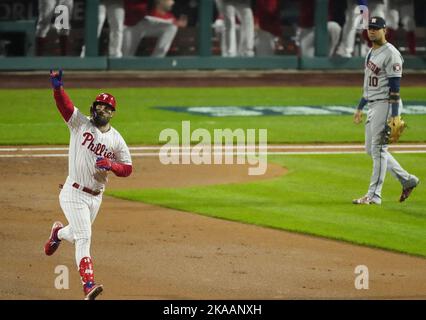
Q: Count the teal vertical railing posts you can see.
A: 3